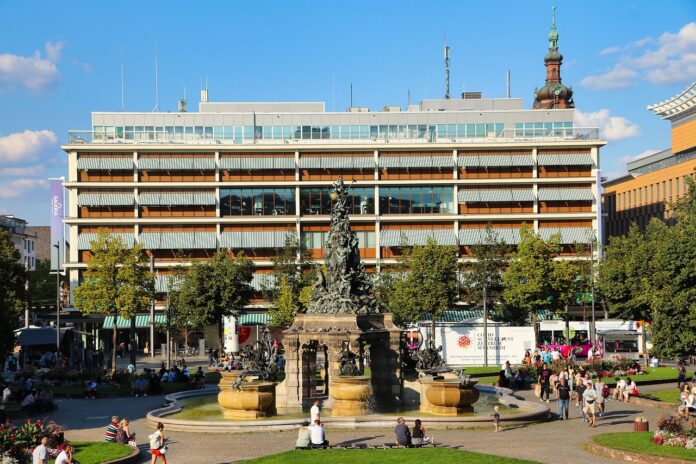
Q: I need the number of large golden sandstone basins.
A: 3